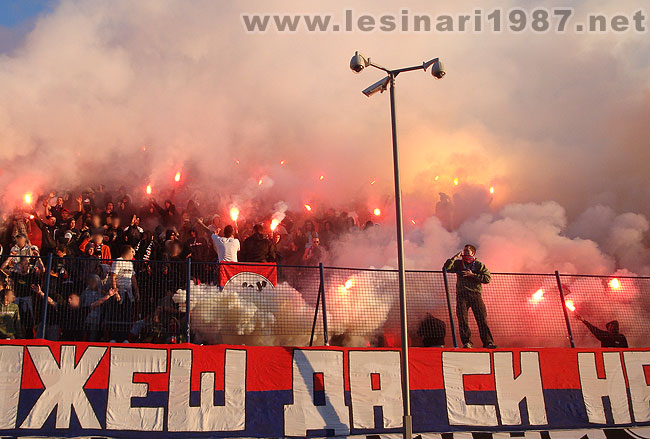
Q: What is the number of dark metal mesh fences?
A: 1